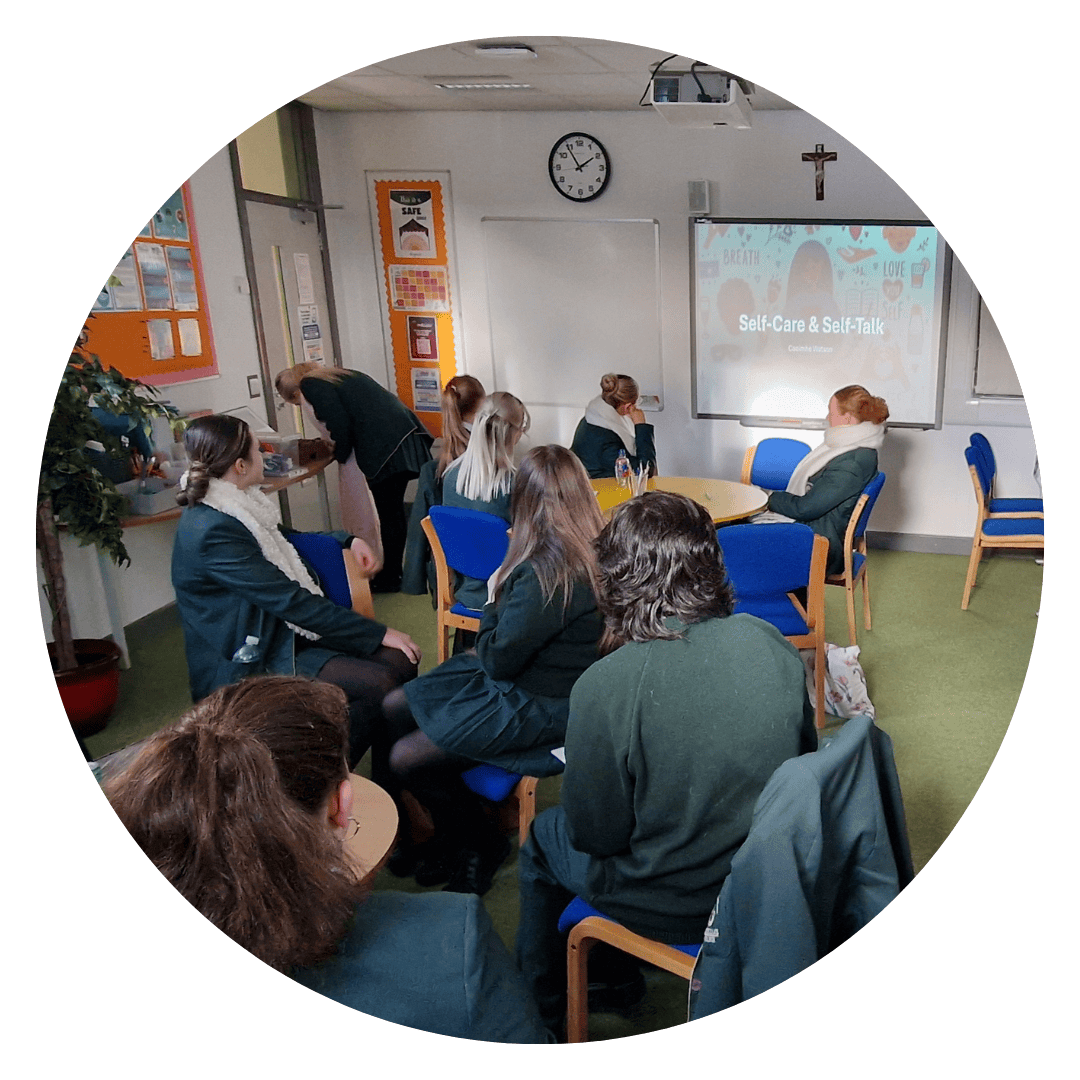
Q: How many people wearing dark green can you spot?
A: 9